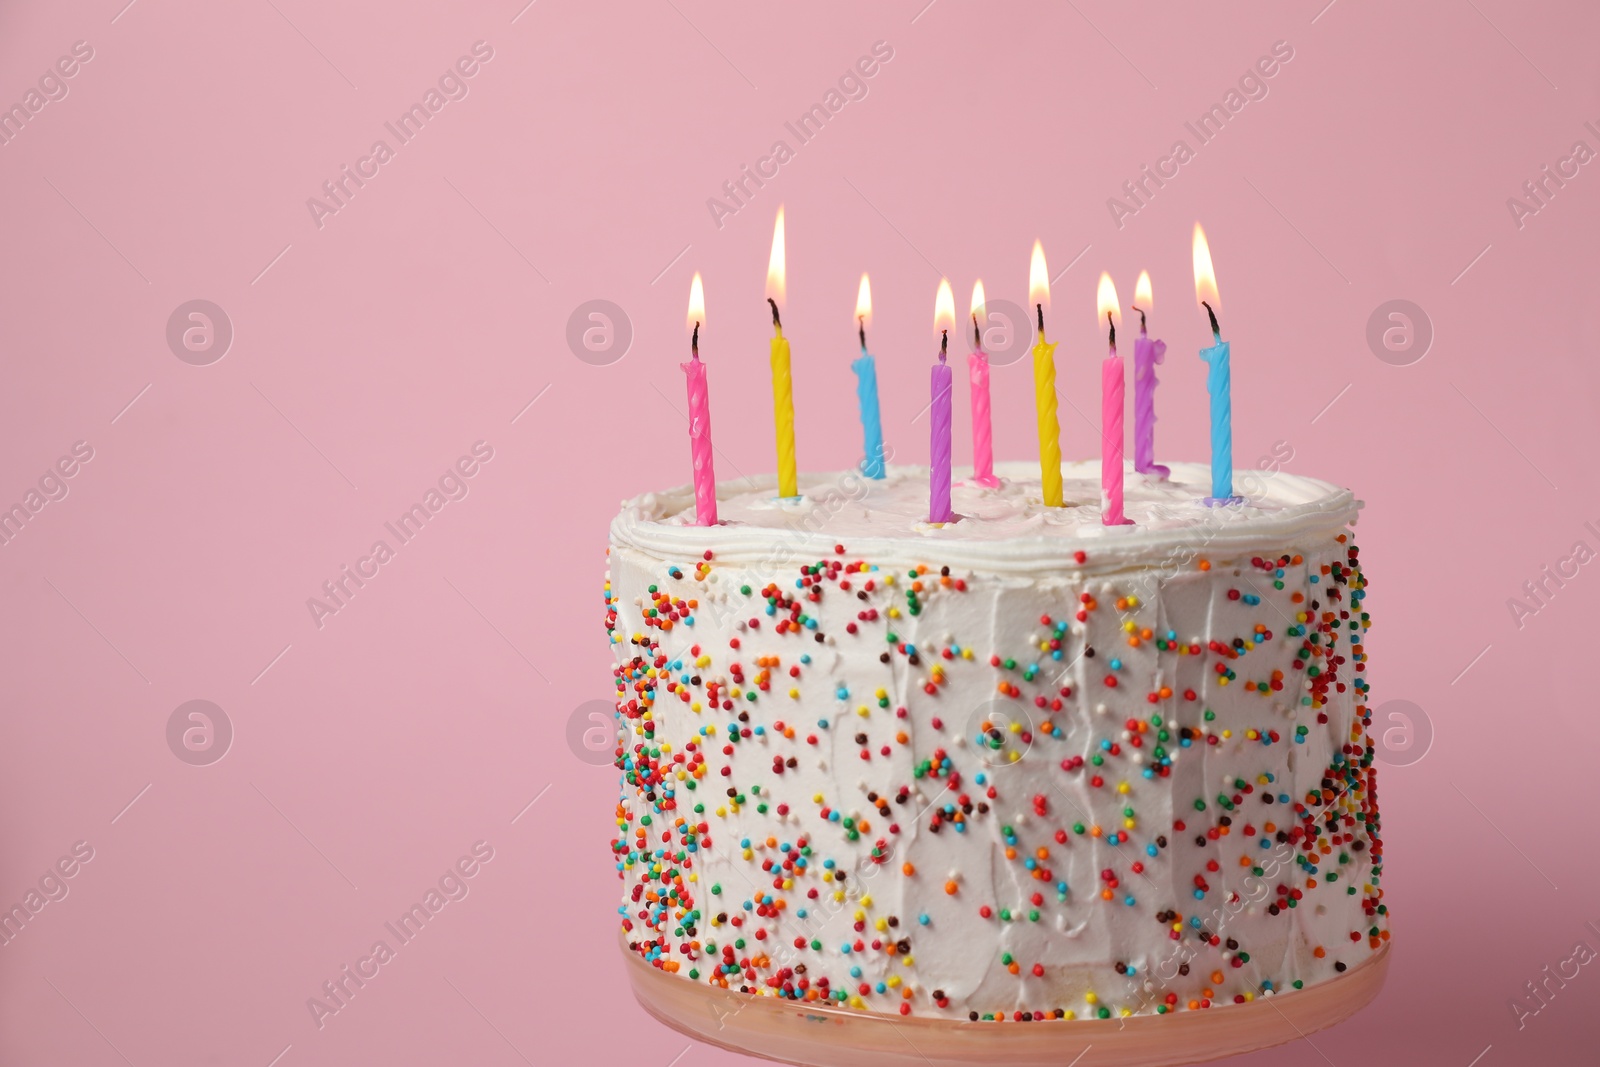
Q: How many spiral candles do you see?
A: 9